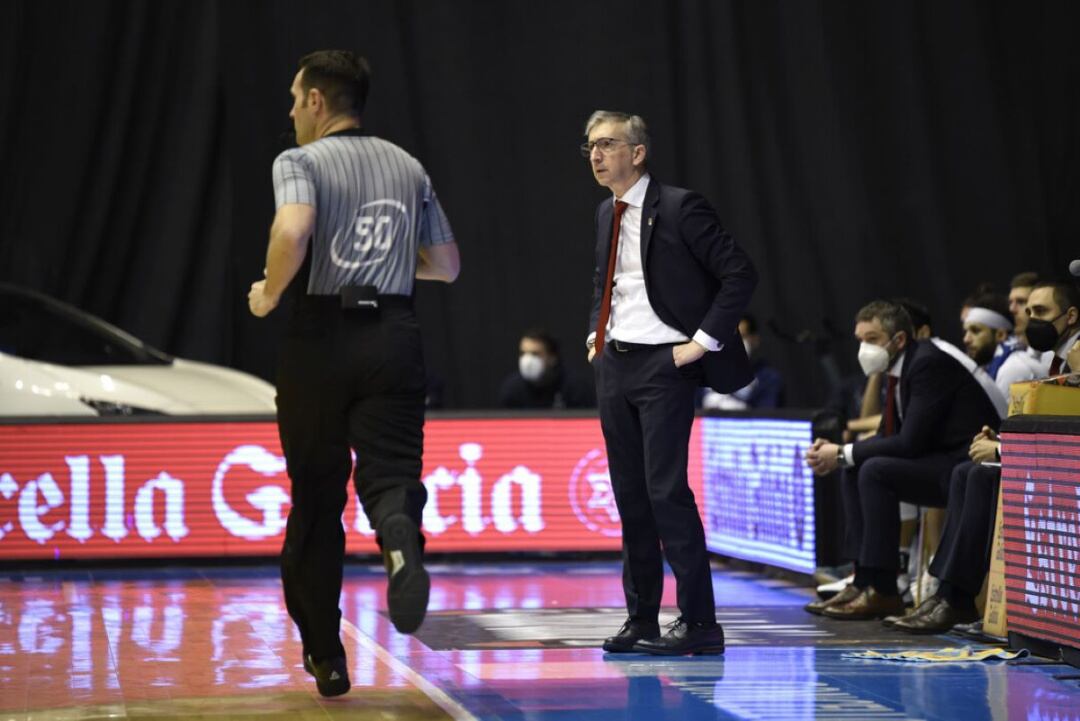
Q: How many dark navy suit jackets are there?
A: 2